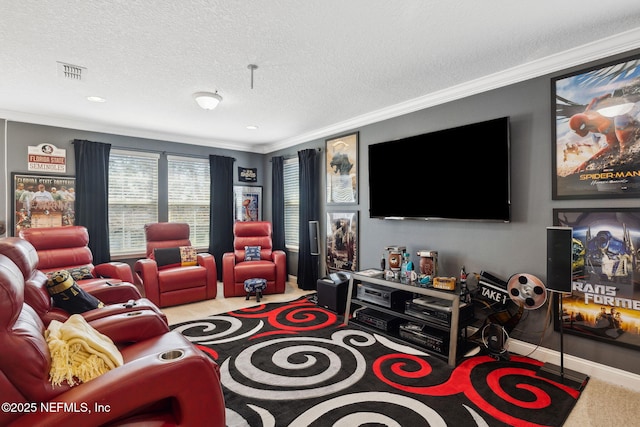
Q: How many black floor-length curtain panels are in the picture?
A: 4